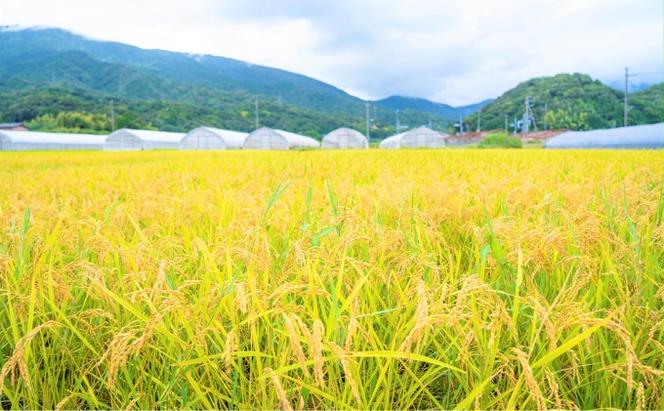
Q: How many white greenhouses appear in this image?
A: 7